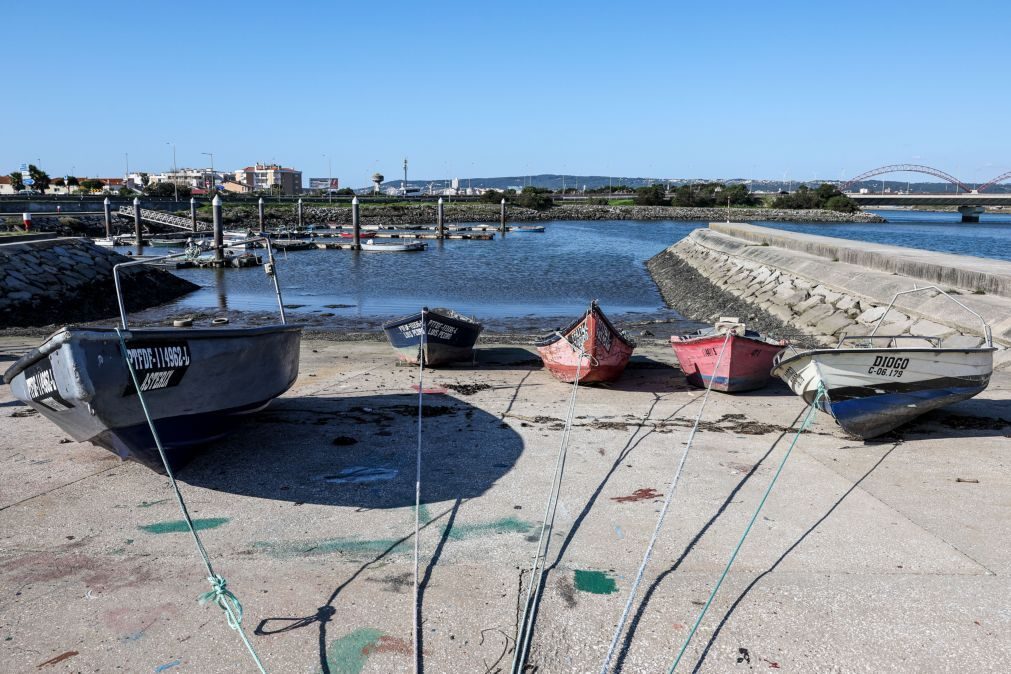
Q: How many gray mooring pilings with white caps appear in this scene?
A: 9